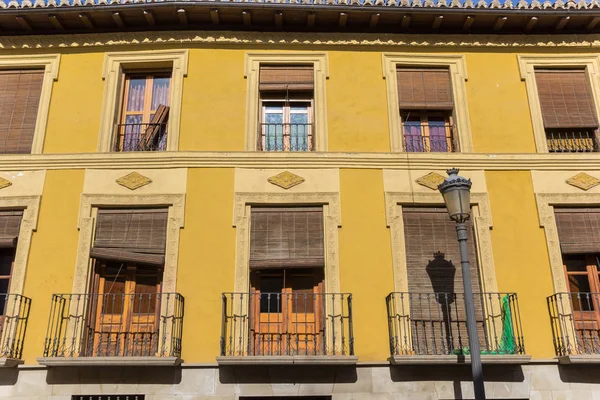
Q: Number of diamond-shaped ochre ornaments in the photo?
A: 5